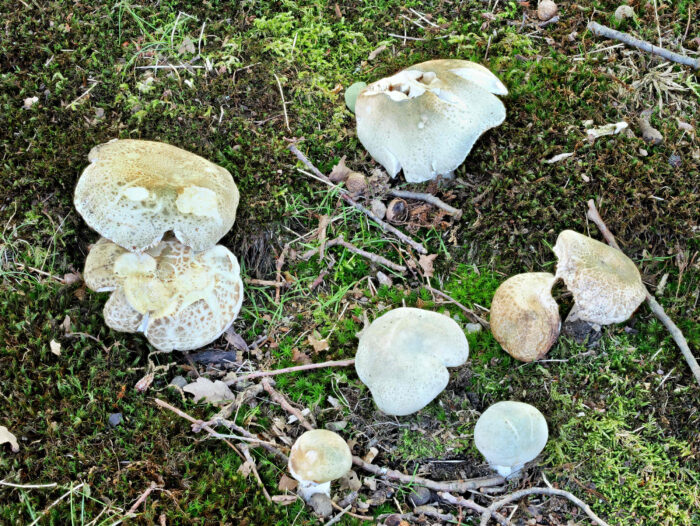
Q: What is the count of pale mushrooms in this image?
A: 8